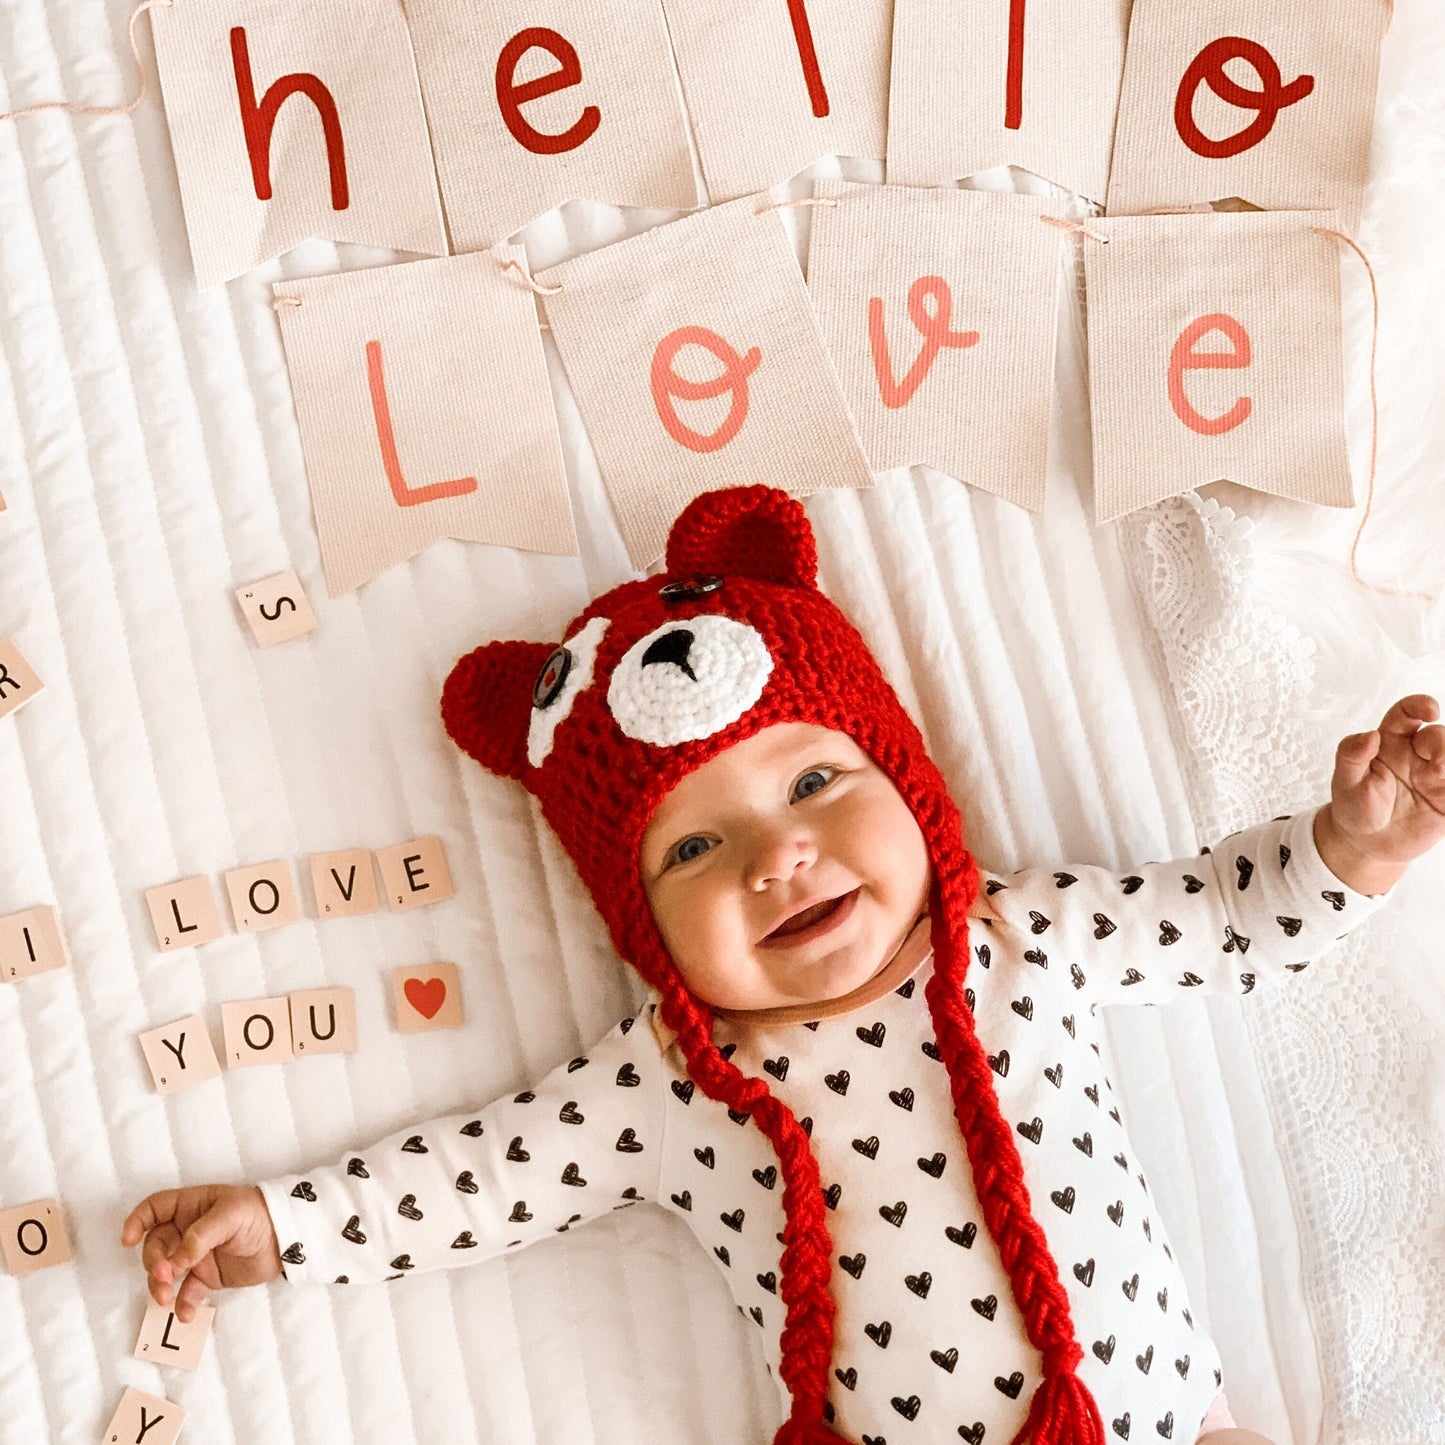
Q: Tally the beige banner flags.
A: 9